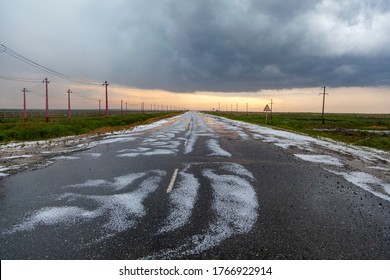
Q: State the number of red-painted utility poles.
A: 4